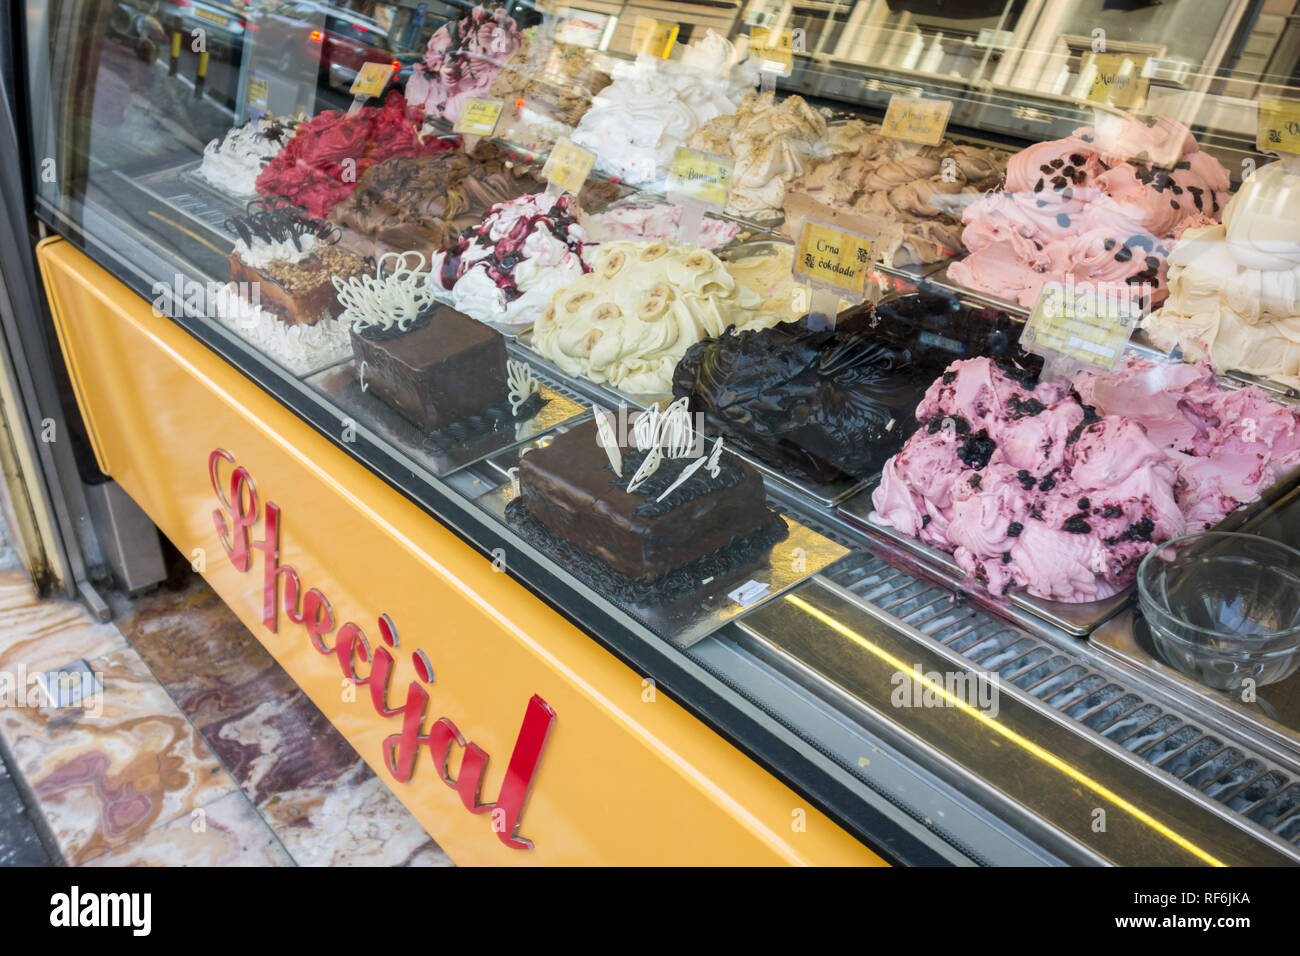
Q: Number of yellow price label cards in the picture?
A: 12